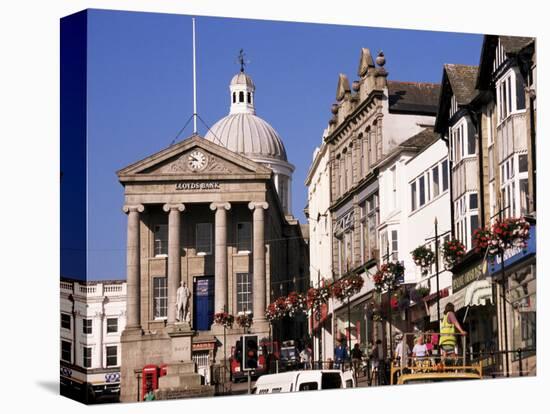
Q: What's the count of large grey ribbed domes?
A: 1